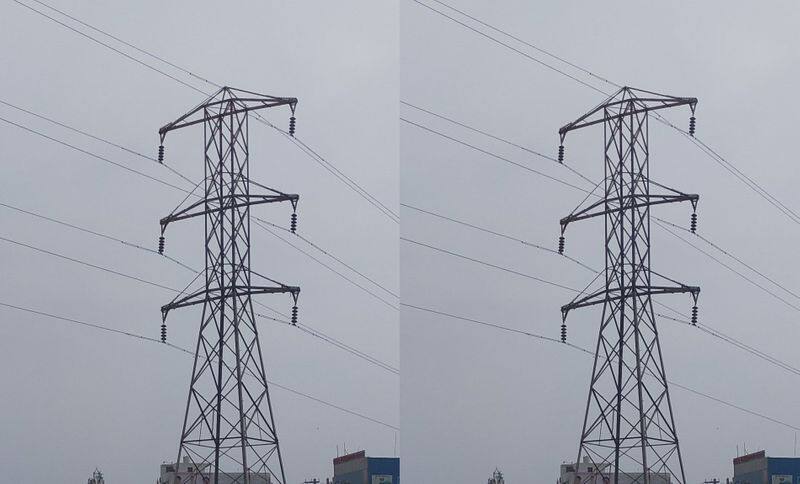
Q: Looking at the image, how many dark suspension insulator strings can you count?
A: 12